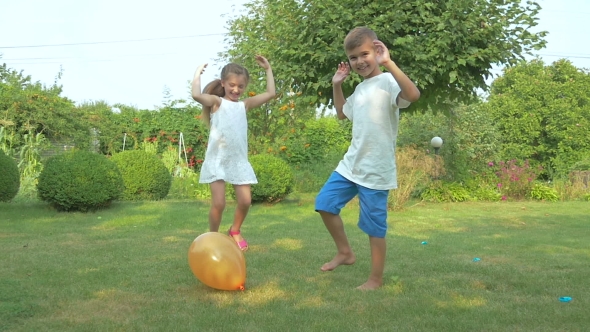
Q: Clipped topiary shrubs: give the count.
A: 4